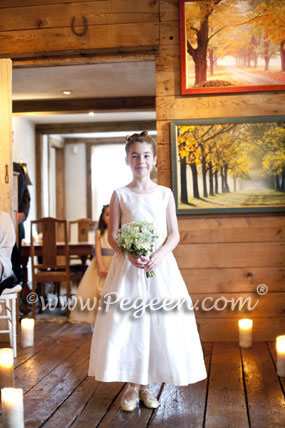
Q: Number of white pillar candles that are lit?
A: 5